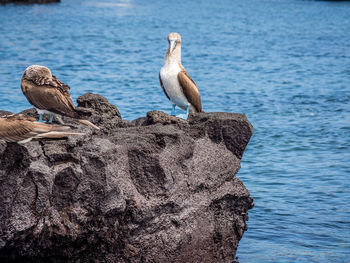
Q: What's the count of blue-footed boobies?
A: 3